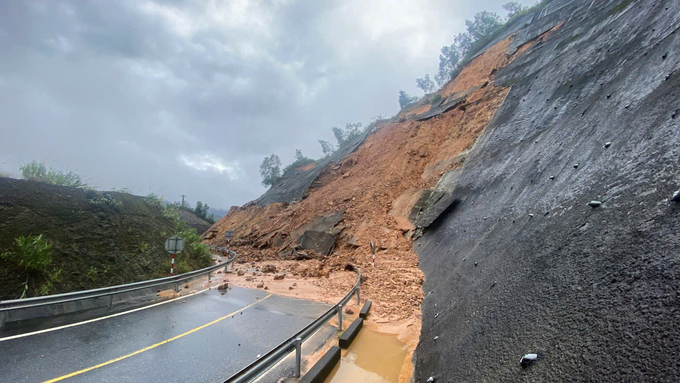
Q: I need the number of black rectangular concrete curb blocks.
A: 3